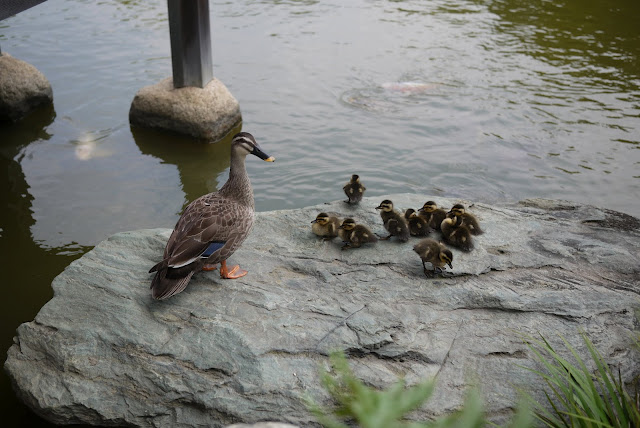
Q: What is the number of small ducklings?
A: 9